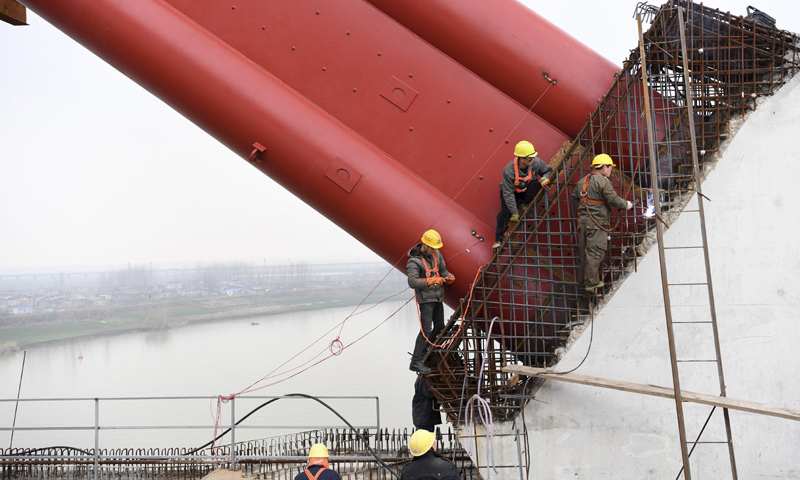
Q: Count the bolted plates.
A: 2